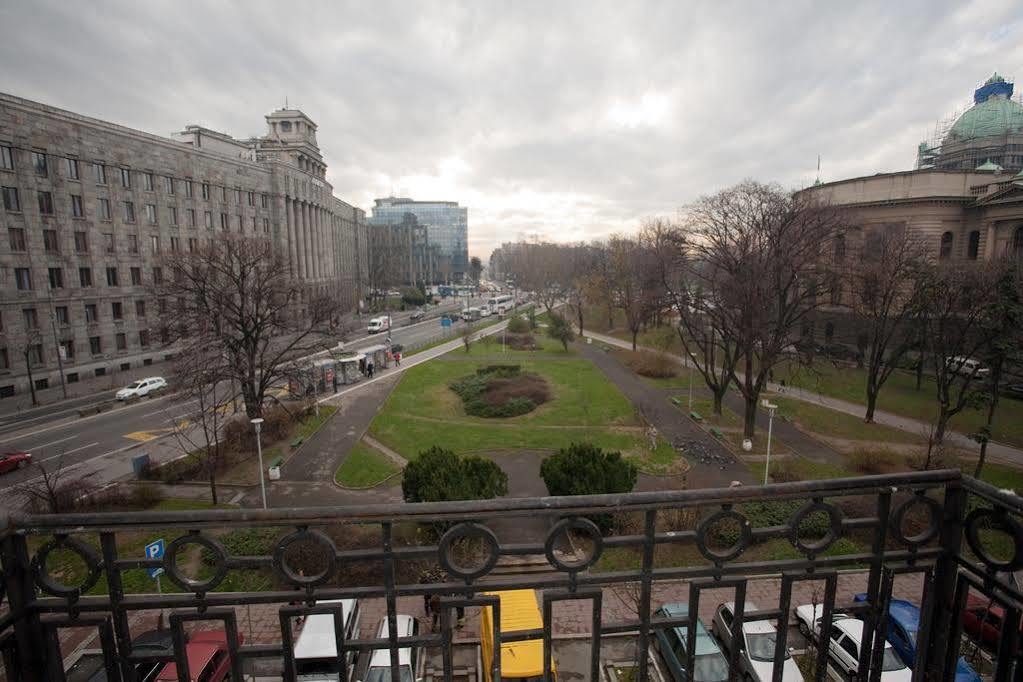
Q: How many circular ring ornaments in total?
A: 9